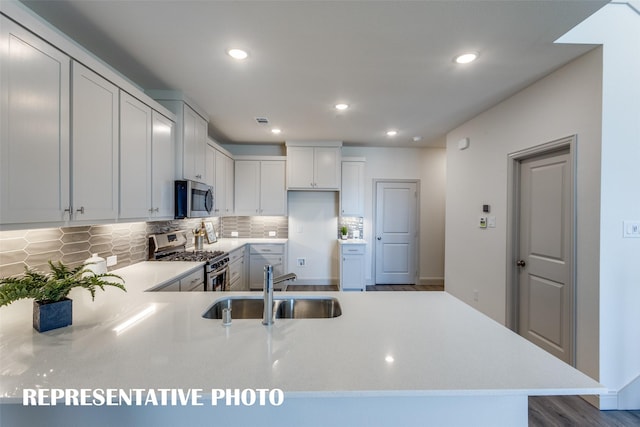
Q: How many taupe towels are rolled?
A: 0